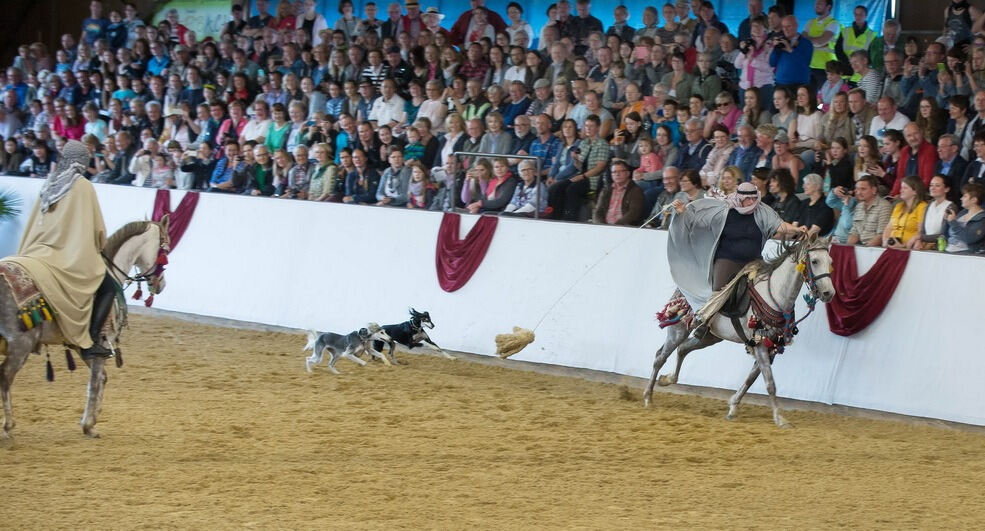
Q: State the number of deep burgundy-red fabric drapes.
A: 3